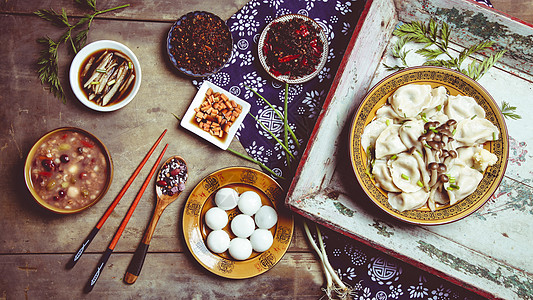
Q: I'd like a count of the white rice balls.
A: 8